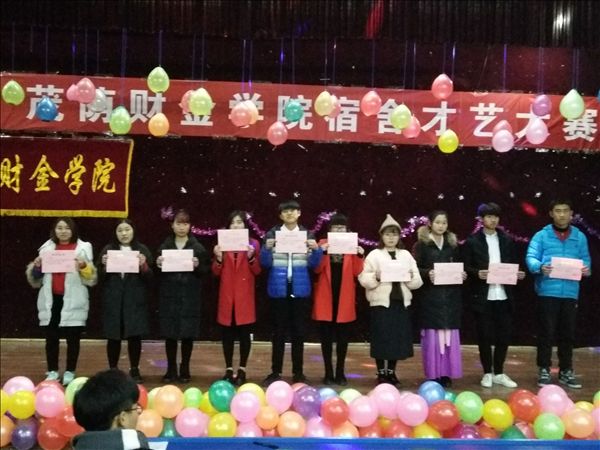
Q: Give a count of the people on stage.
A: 10